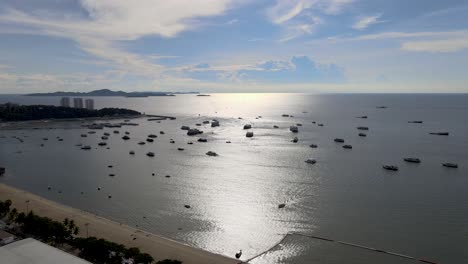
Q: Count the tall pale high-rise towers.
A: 3